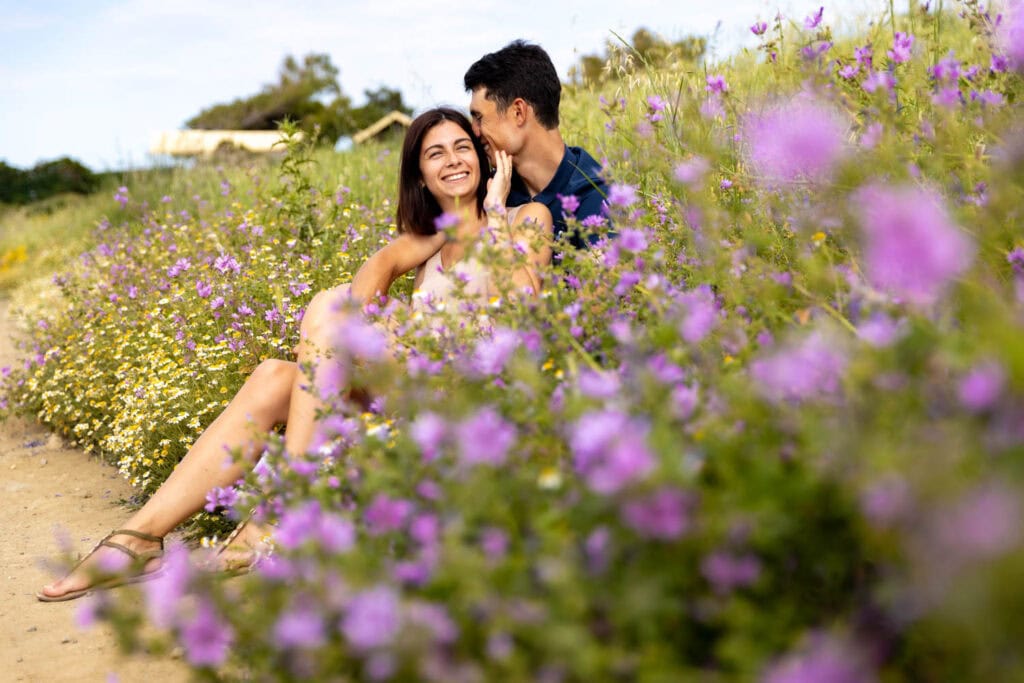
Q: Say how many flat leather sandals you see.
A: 2